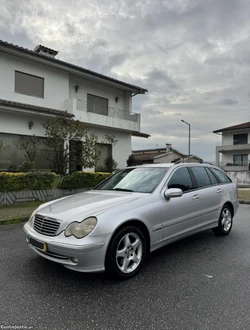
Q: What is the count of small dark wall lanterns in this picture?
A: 3